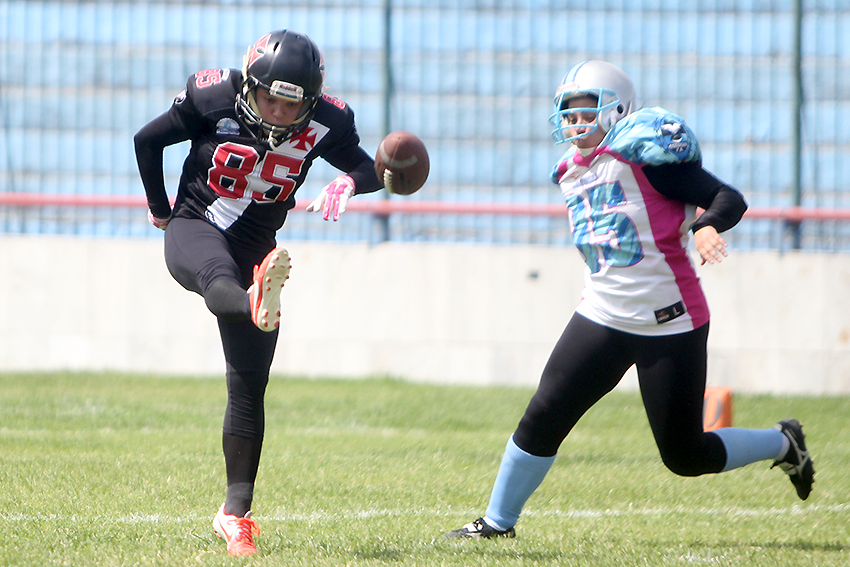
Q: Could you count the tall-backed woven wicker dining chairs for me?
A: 0